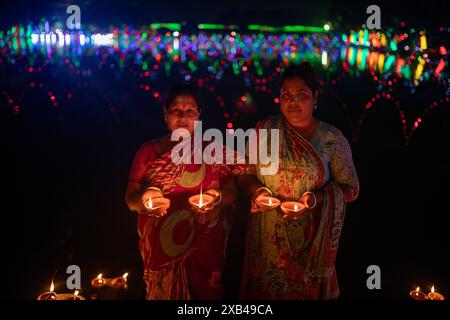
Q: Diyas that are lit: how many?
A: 10